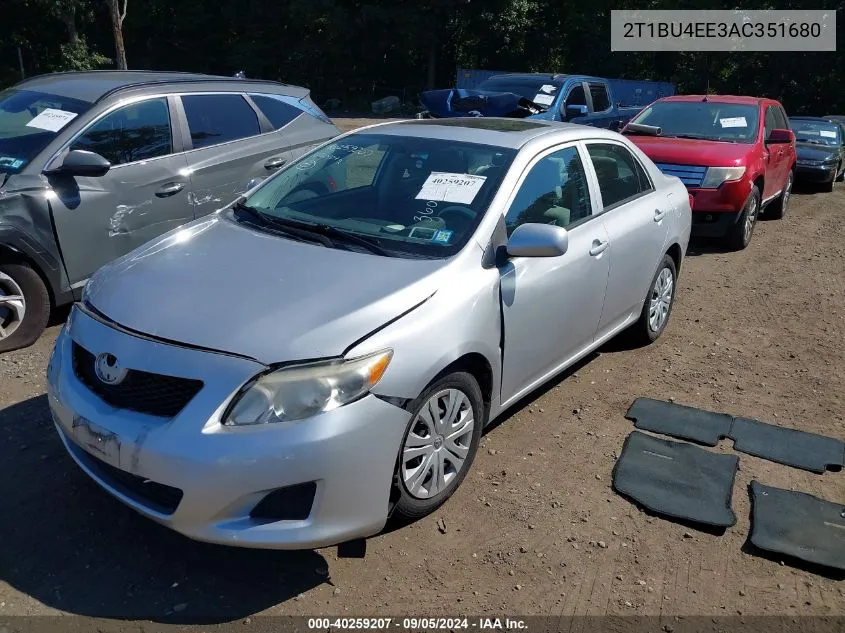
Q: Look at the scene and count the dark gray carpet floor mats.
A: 4